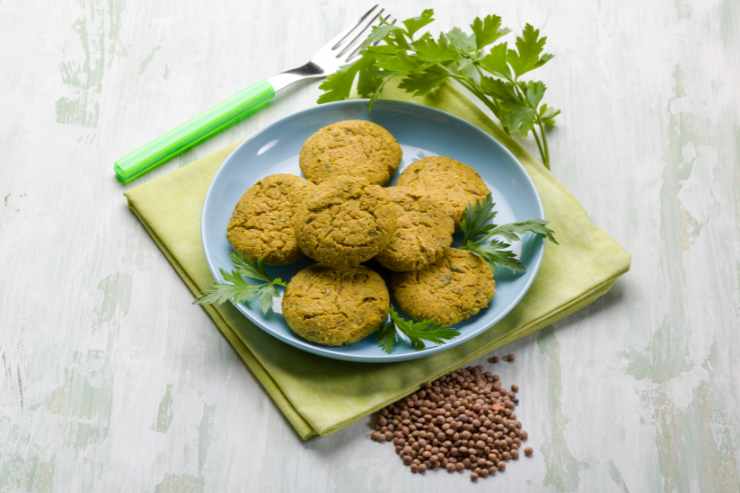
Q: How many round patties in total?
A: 7